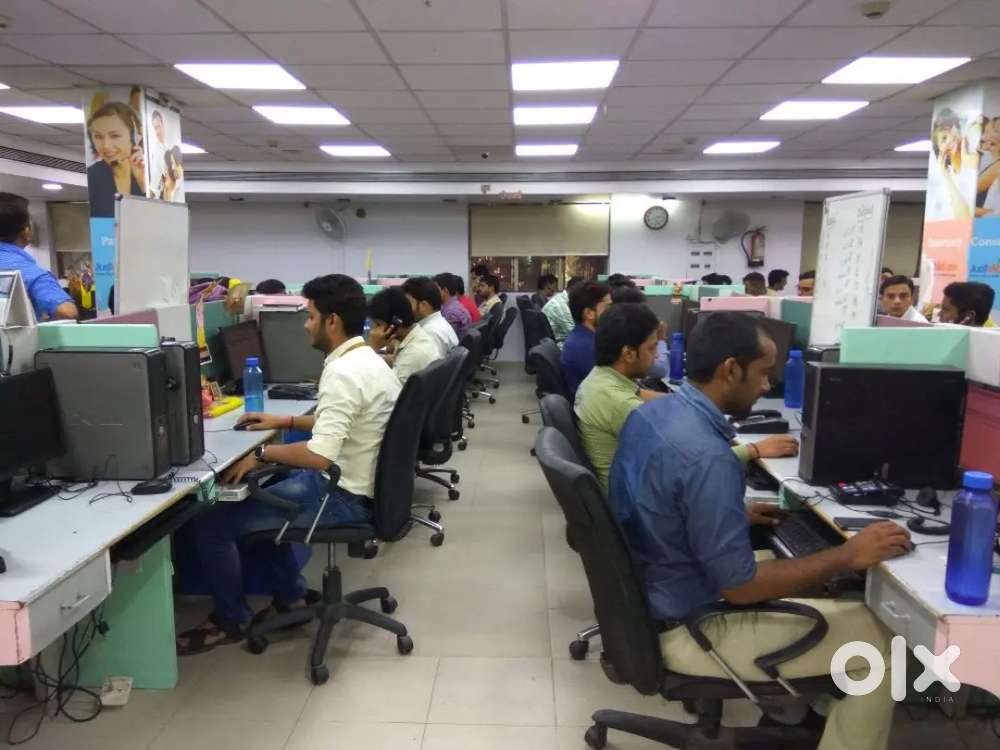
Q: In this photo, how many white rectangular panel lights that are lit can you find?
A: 13